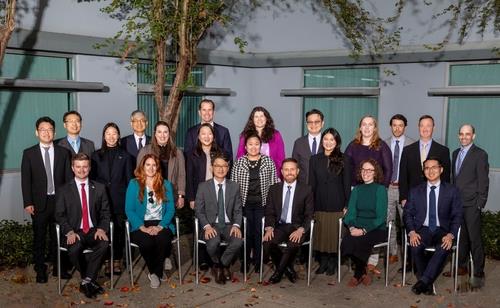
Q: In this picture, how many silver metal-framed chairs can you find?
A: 6